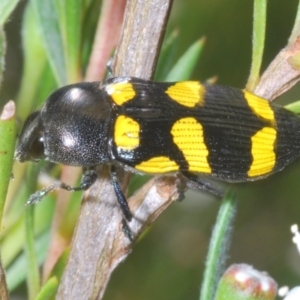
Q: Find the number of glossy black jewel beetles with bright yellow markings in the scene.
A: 1